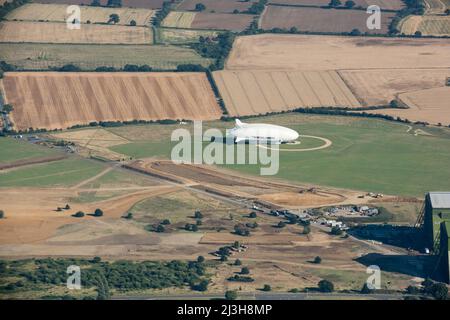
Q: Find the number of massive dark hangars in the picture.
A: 2